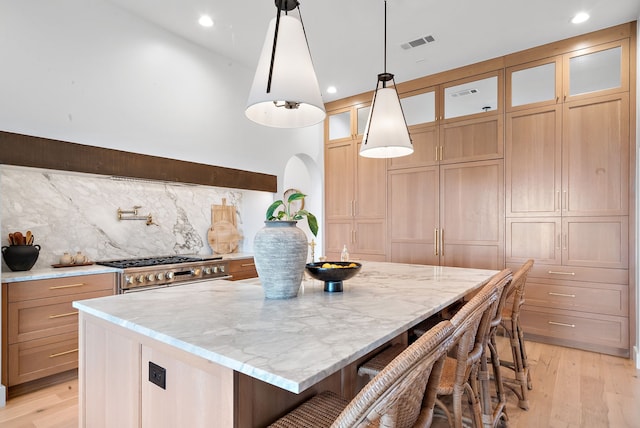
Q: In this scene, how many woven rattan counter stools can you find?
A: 4